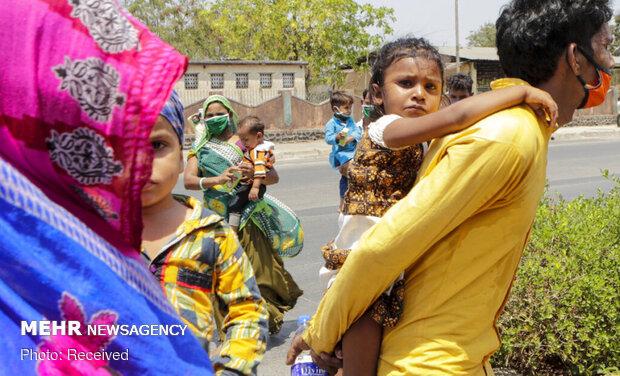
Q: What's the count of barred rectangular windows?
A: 5